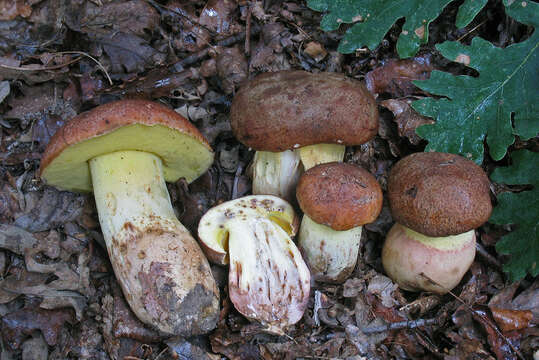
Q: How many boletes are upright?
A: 3